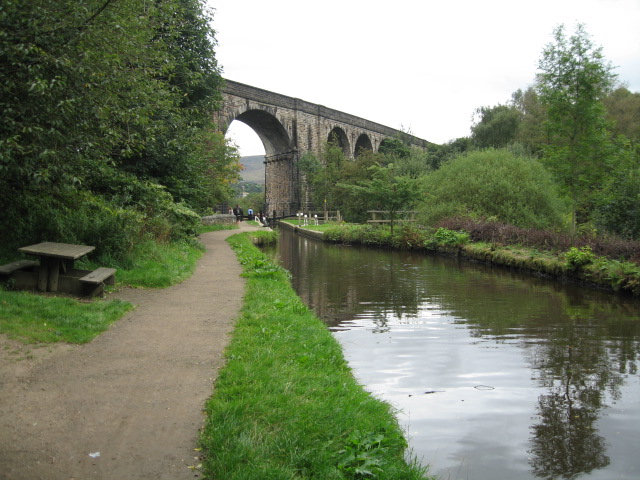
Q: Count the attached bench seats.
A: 2